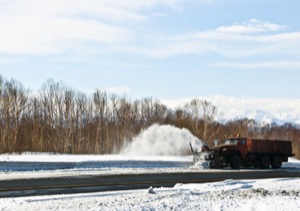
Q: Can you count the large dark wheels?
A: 3